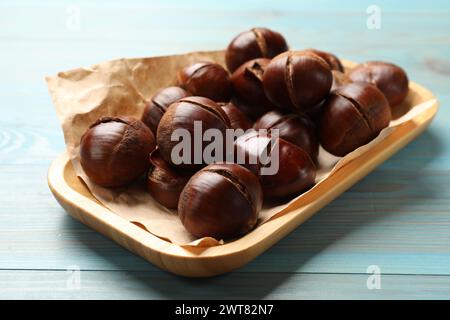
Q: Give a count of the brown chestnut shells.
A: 15